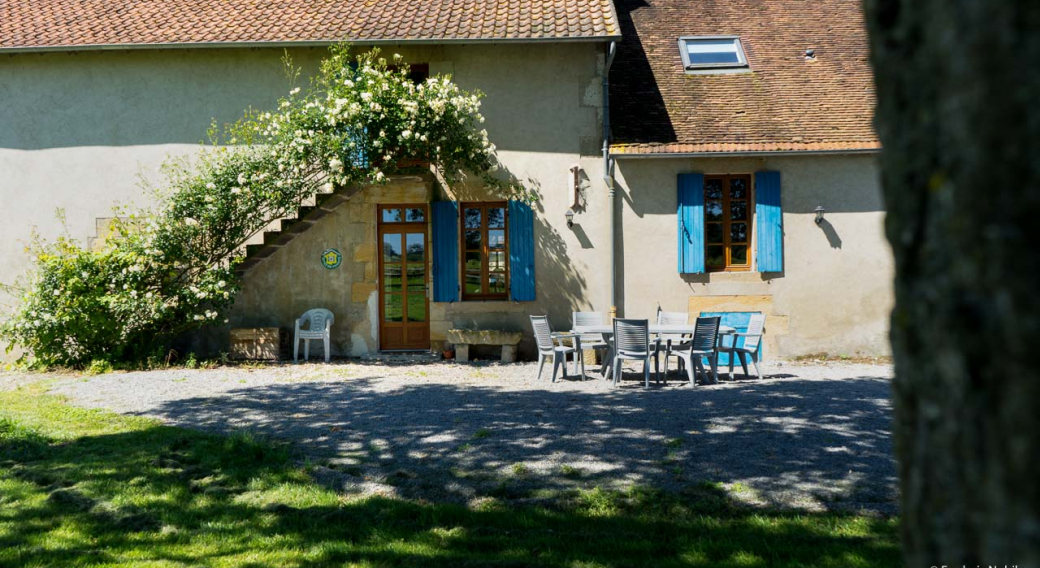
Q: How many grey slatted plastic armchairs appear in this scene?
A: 6